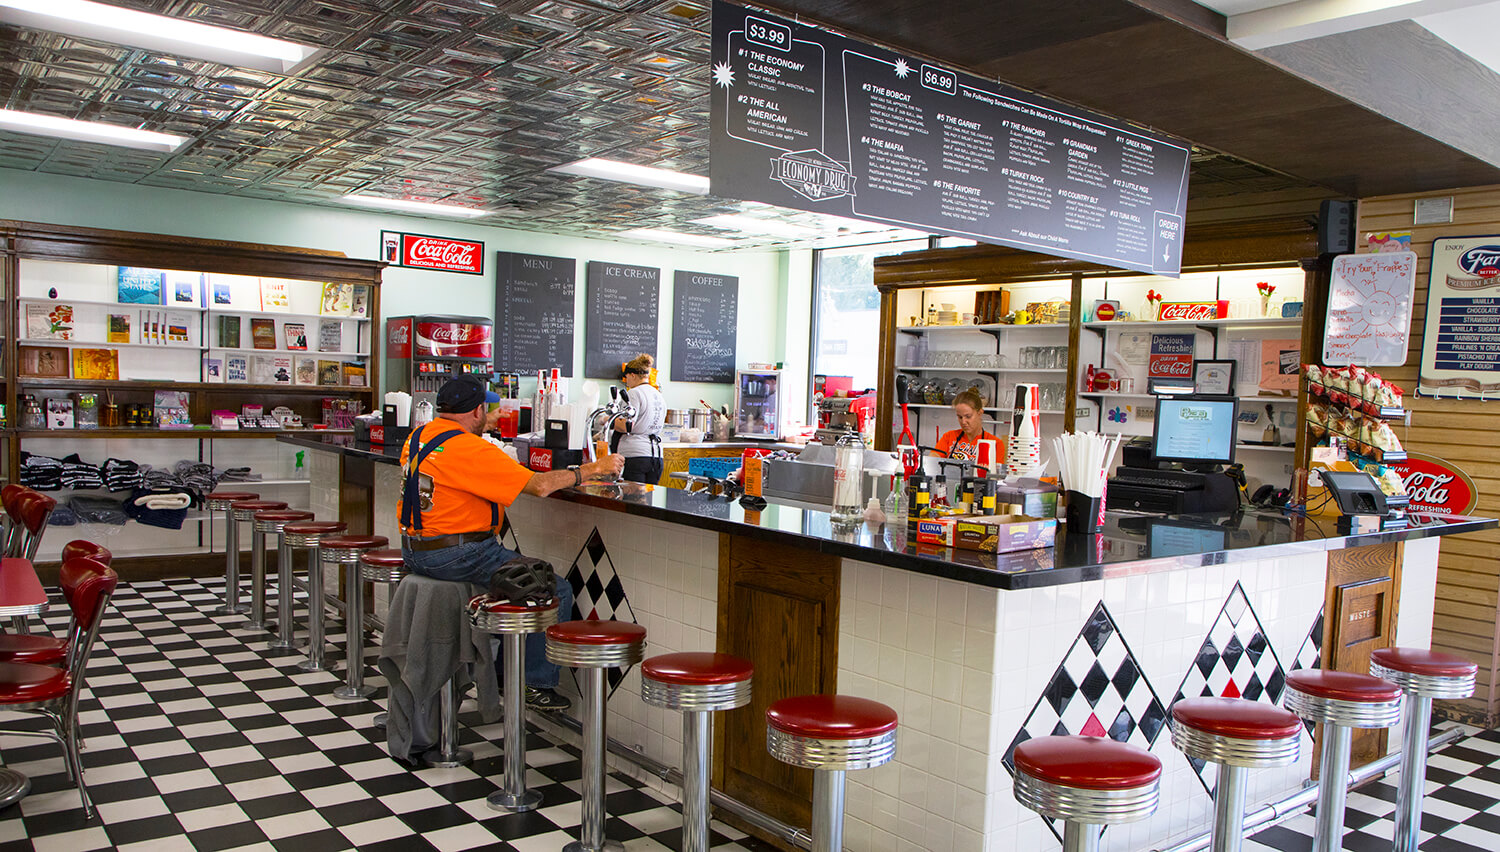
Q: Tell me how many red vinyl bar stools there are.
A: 15